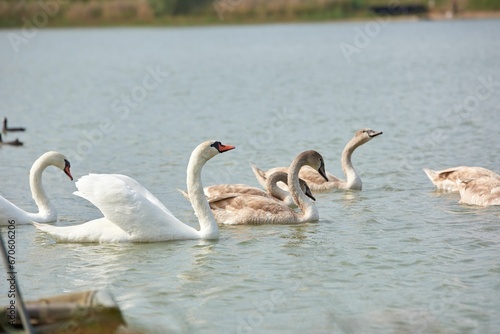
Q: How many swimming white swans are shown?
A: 2